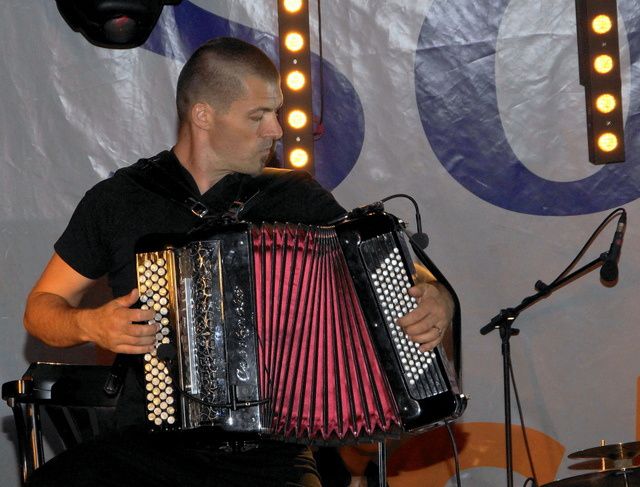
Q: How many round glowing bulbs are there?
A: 9